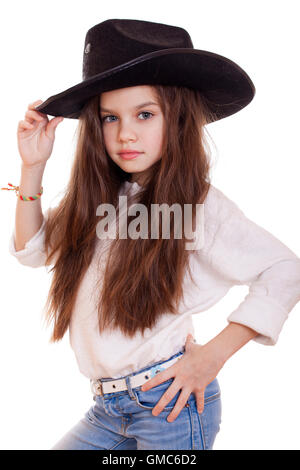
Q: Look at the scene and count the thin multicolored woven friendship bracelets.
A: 1